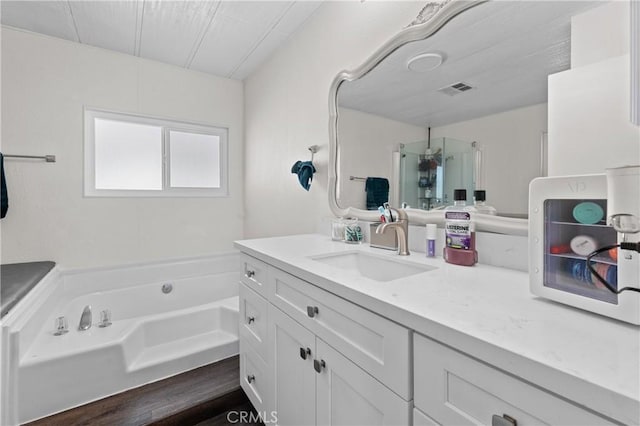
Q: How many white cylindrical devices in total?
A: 1